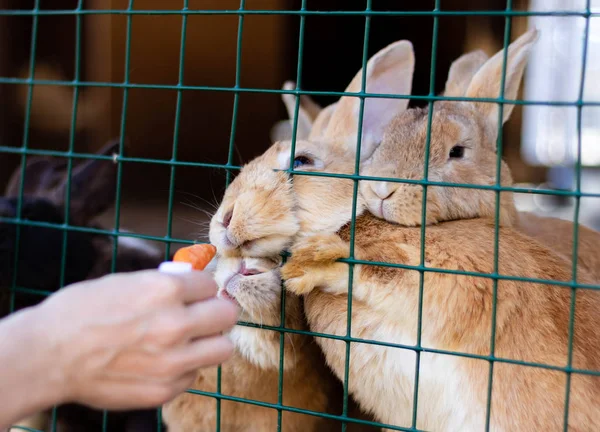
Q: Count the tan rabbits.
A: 3